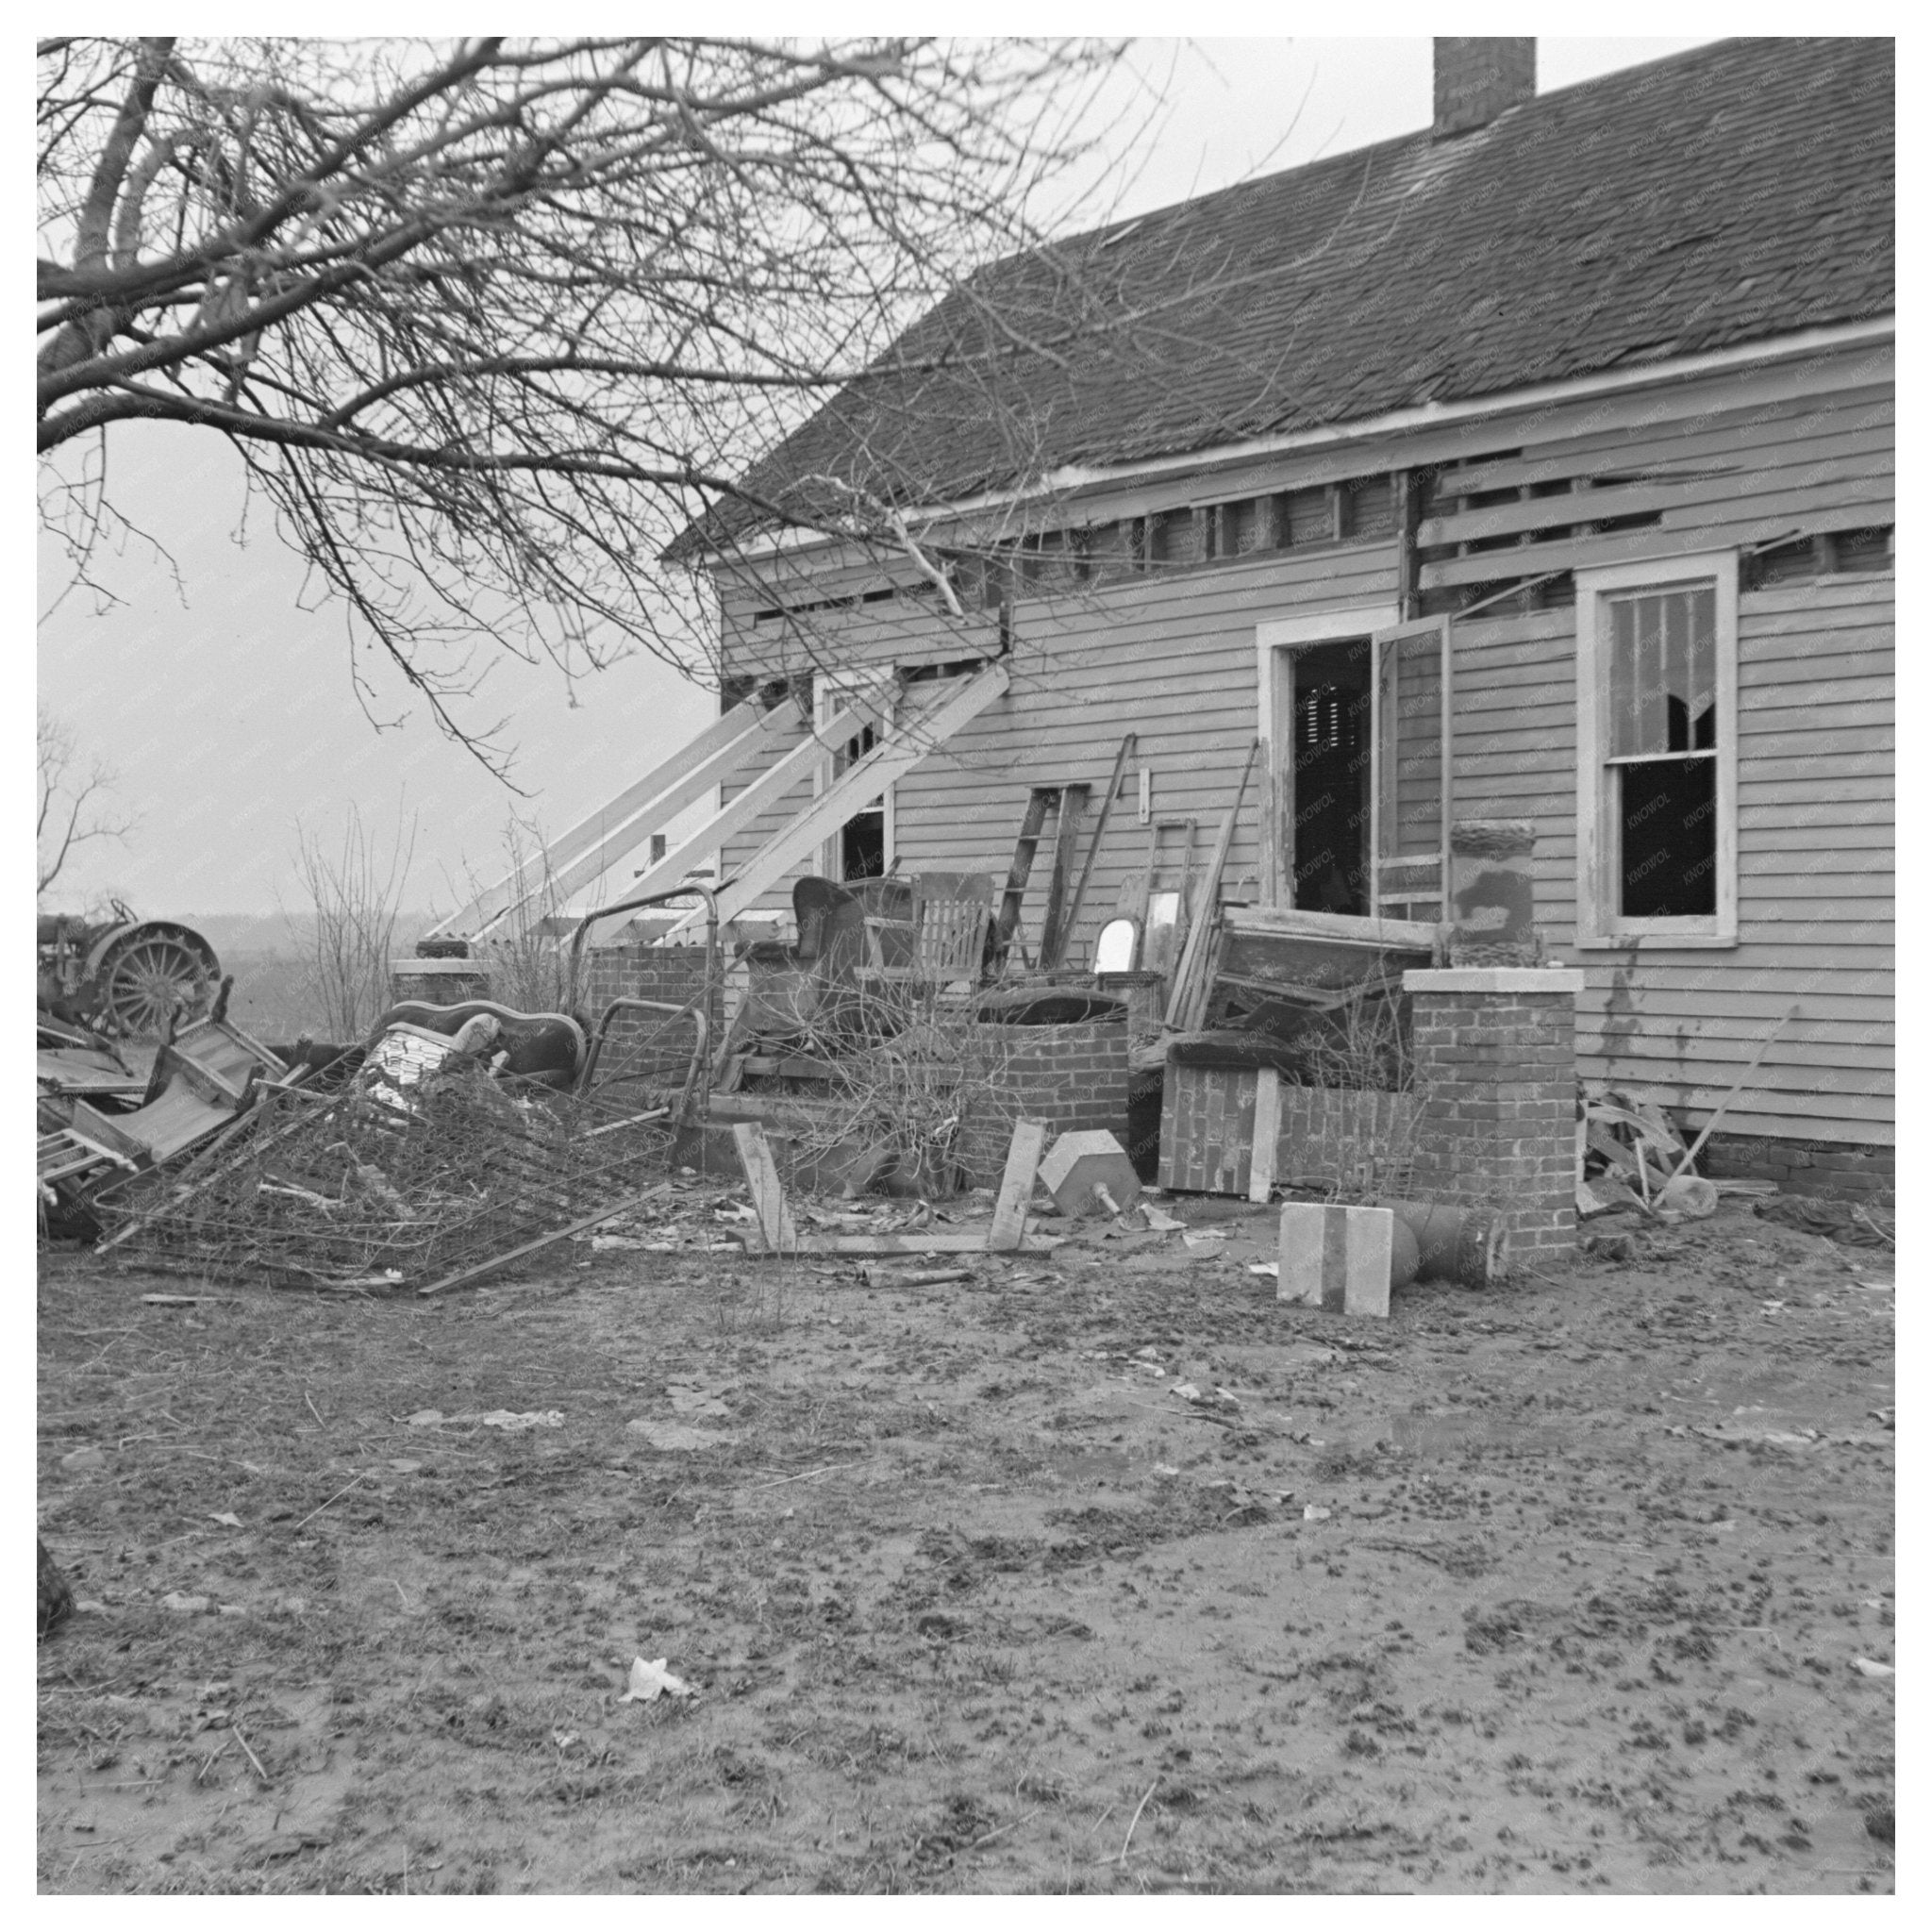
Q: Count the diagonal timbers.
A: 4